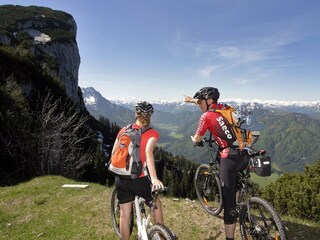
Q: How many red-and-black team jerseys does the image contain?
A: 1